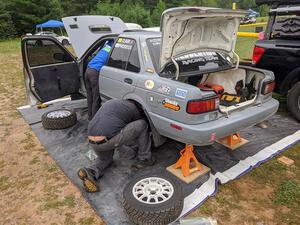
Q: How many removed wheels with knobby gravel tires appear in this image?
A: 2